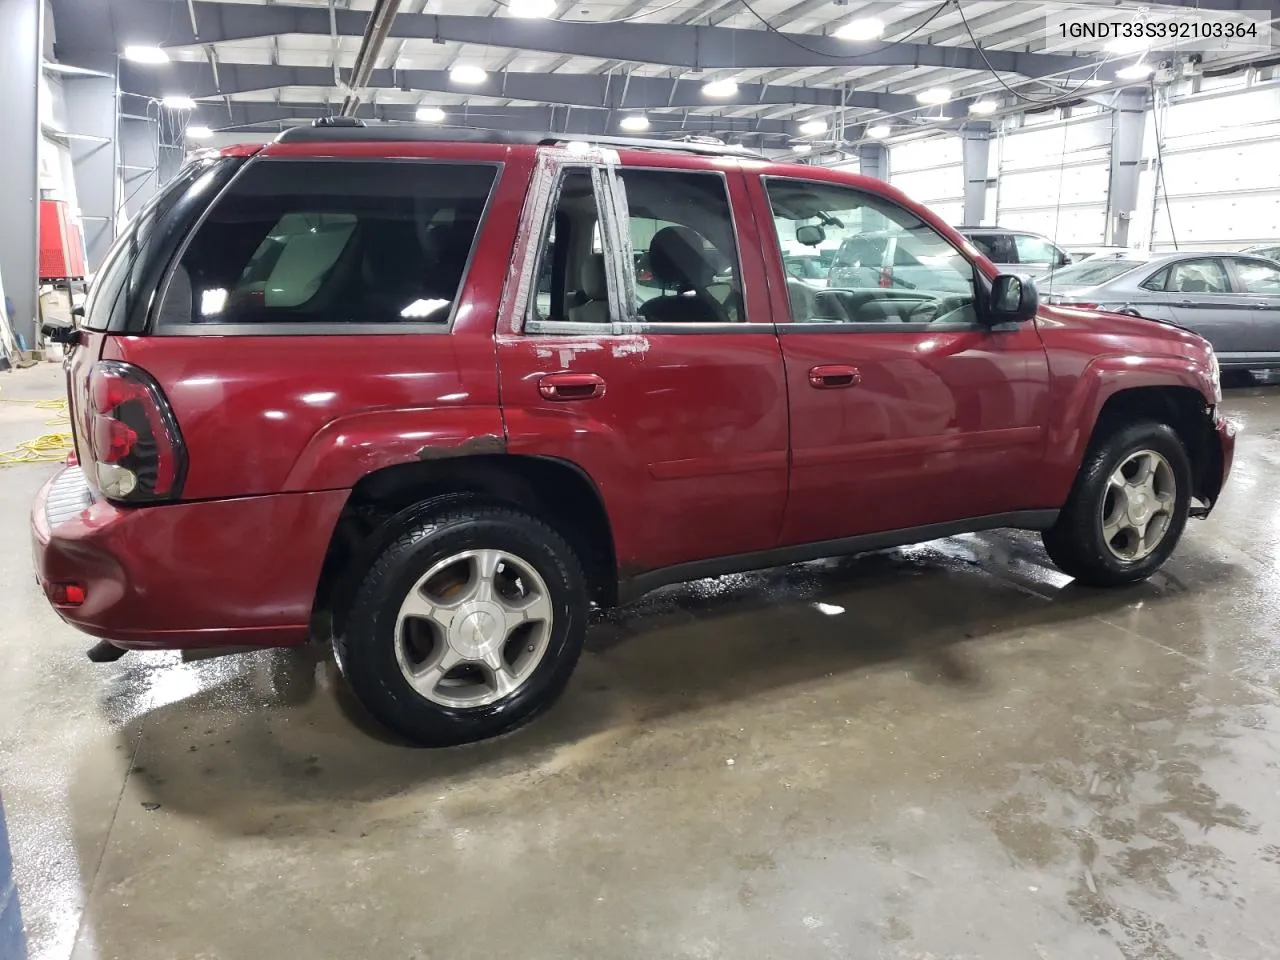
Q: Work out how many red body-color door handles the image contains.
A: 2